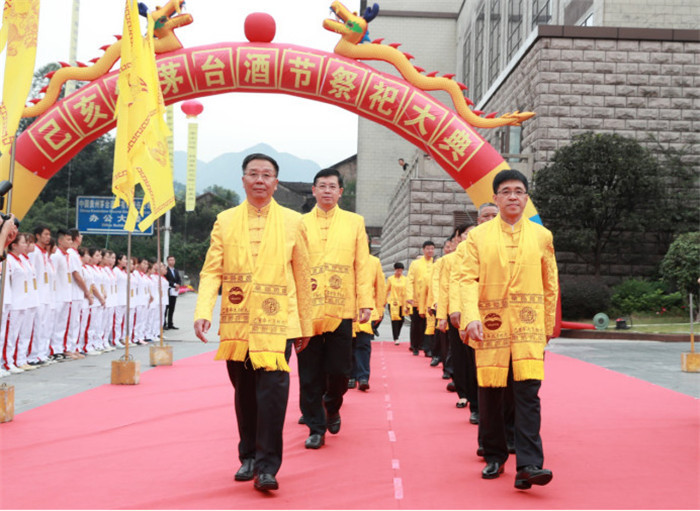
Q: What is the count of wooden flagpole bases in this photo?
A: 4